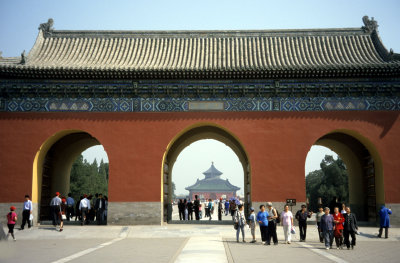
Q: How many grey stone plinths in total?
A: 4